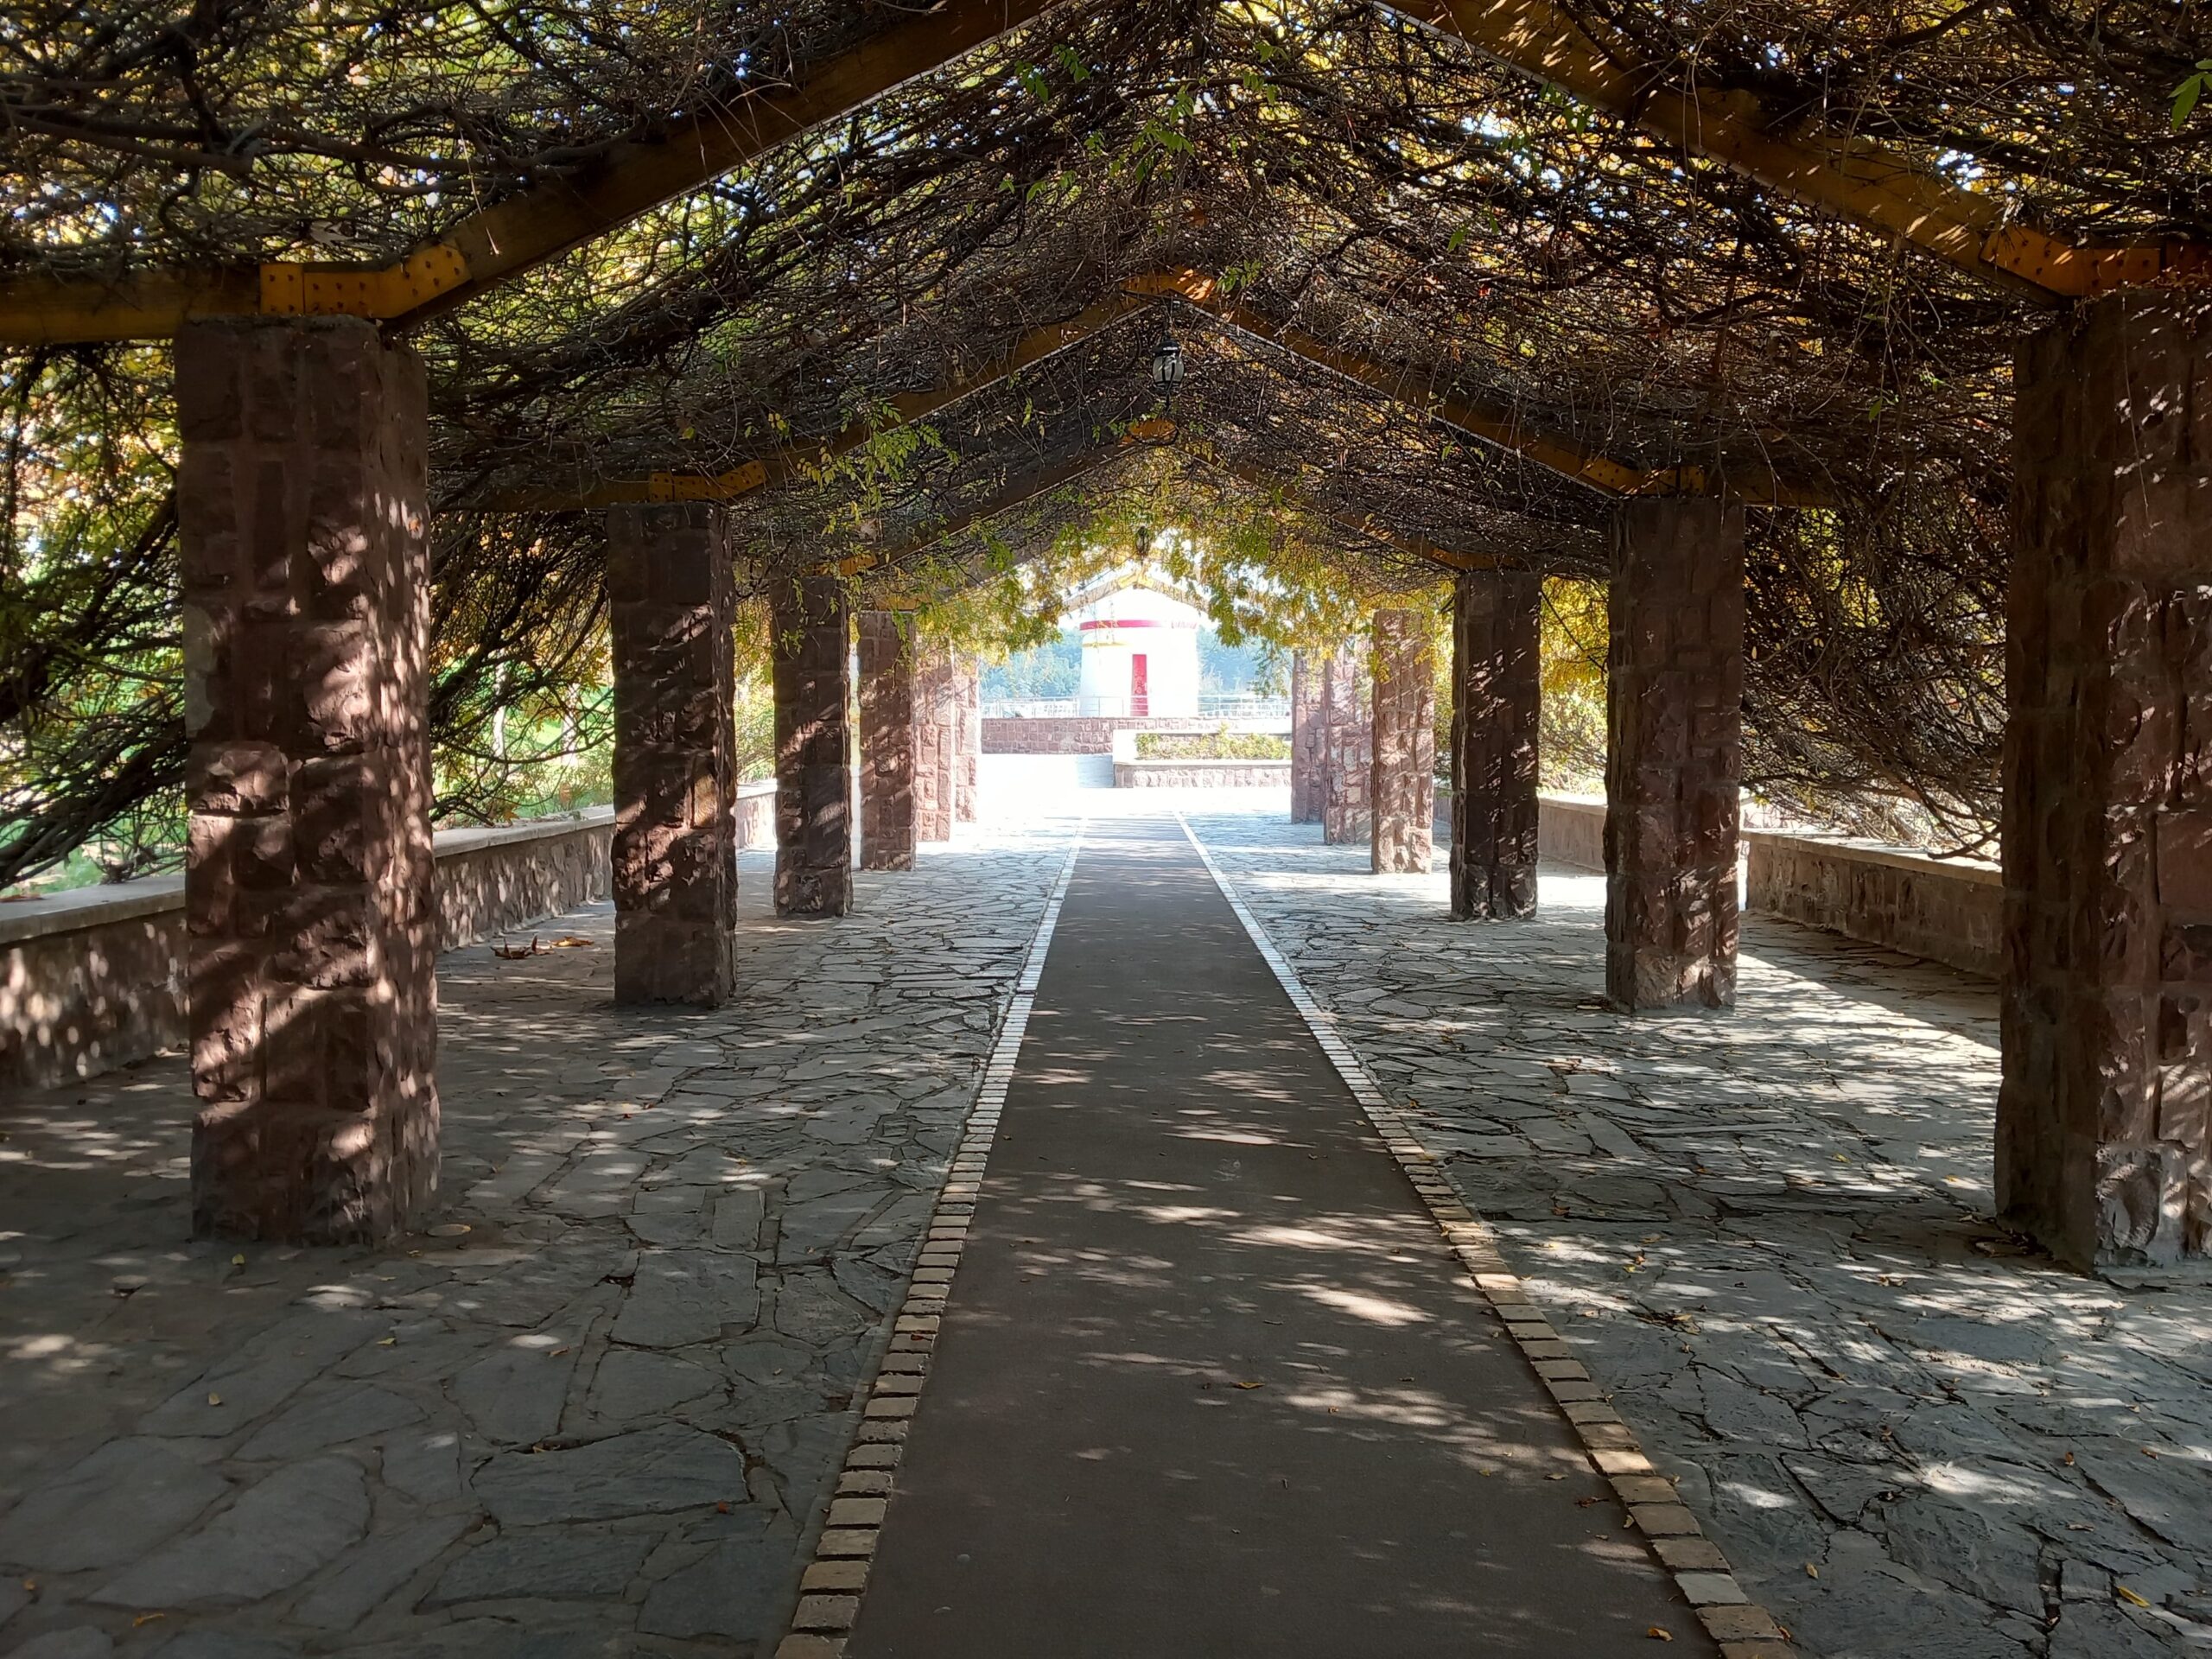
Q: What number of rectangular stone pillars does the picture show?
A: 12